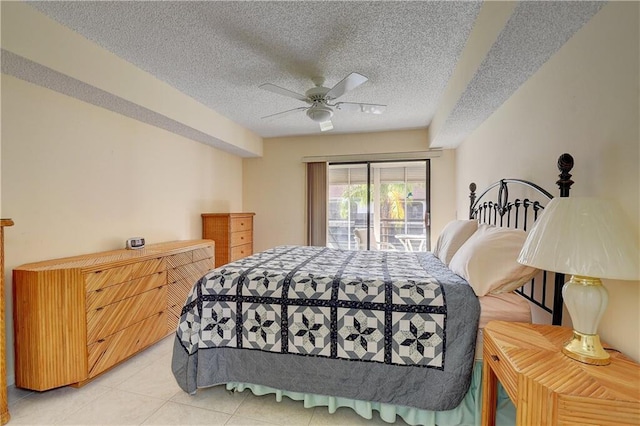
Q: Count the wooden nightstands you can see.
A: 1